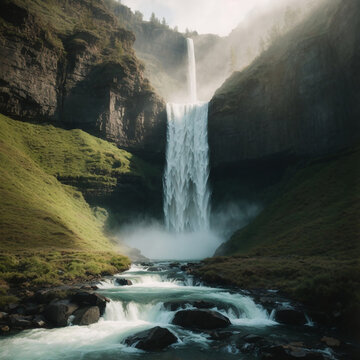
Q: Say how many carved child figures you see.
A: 0